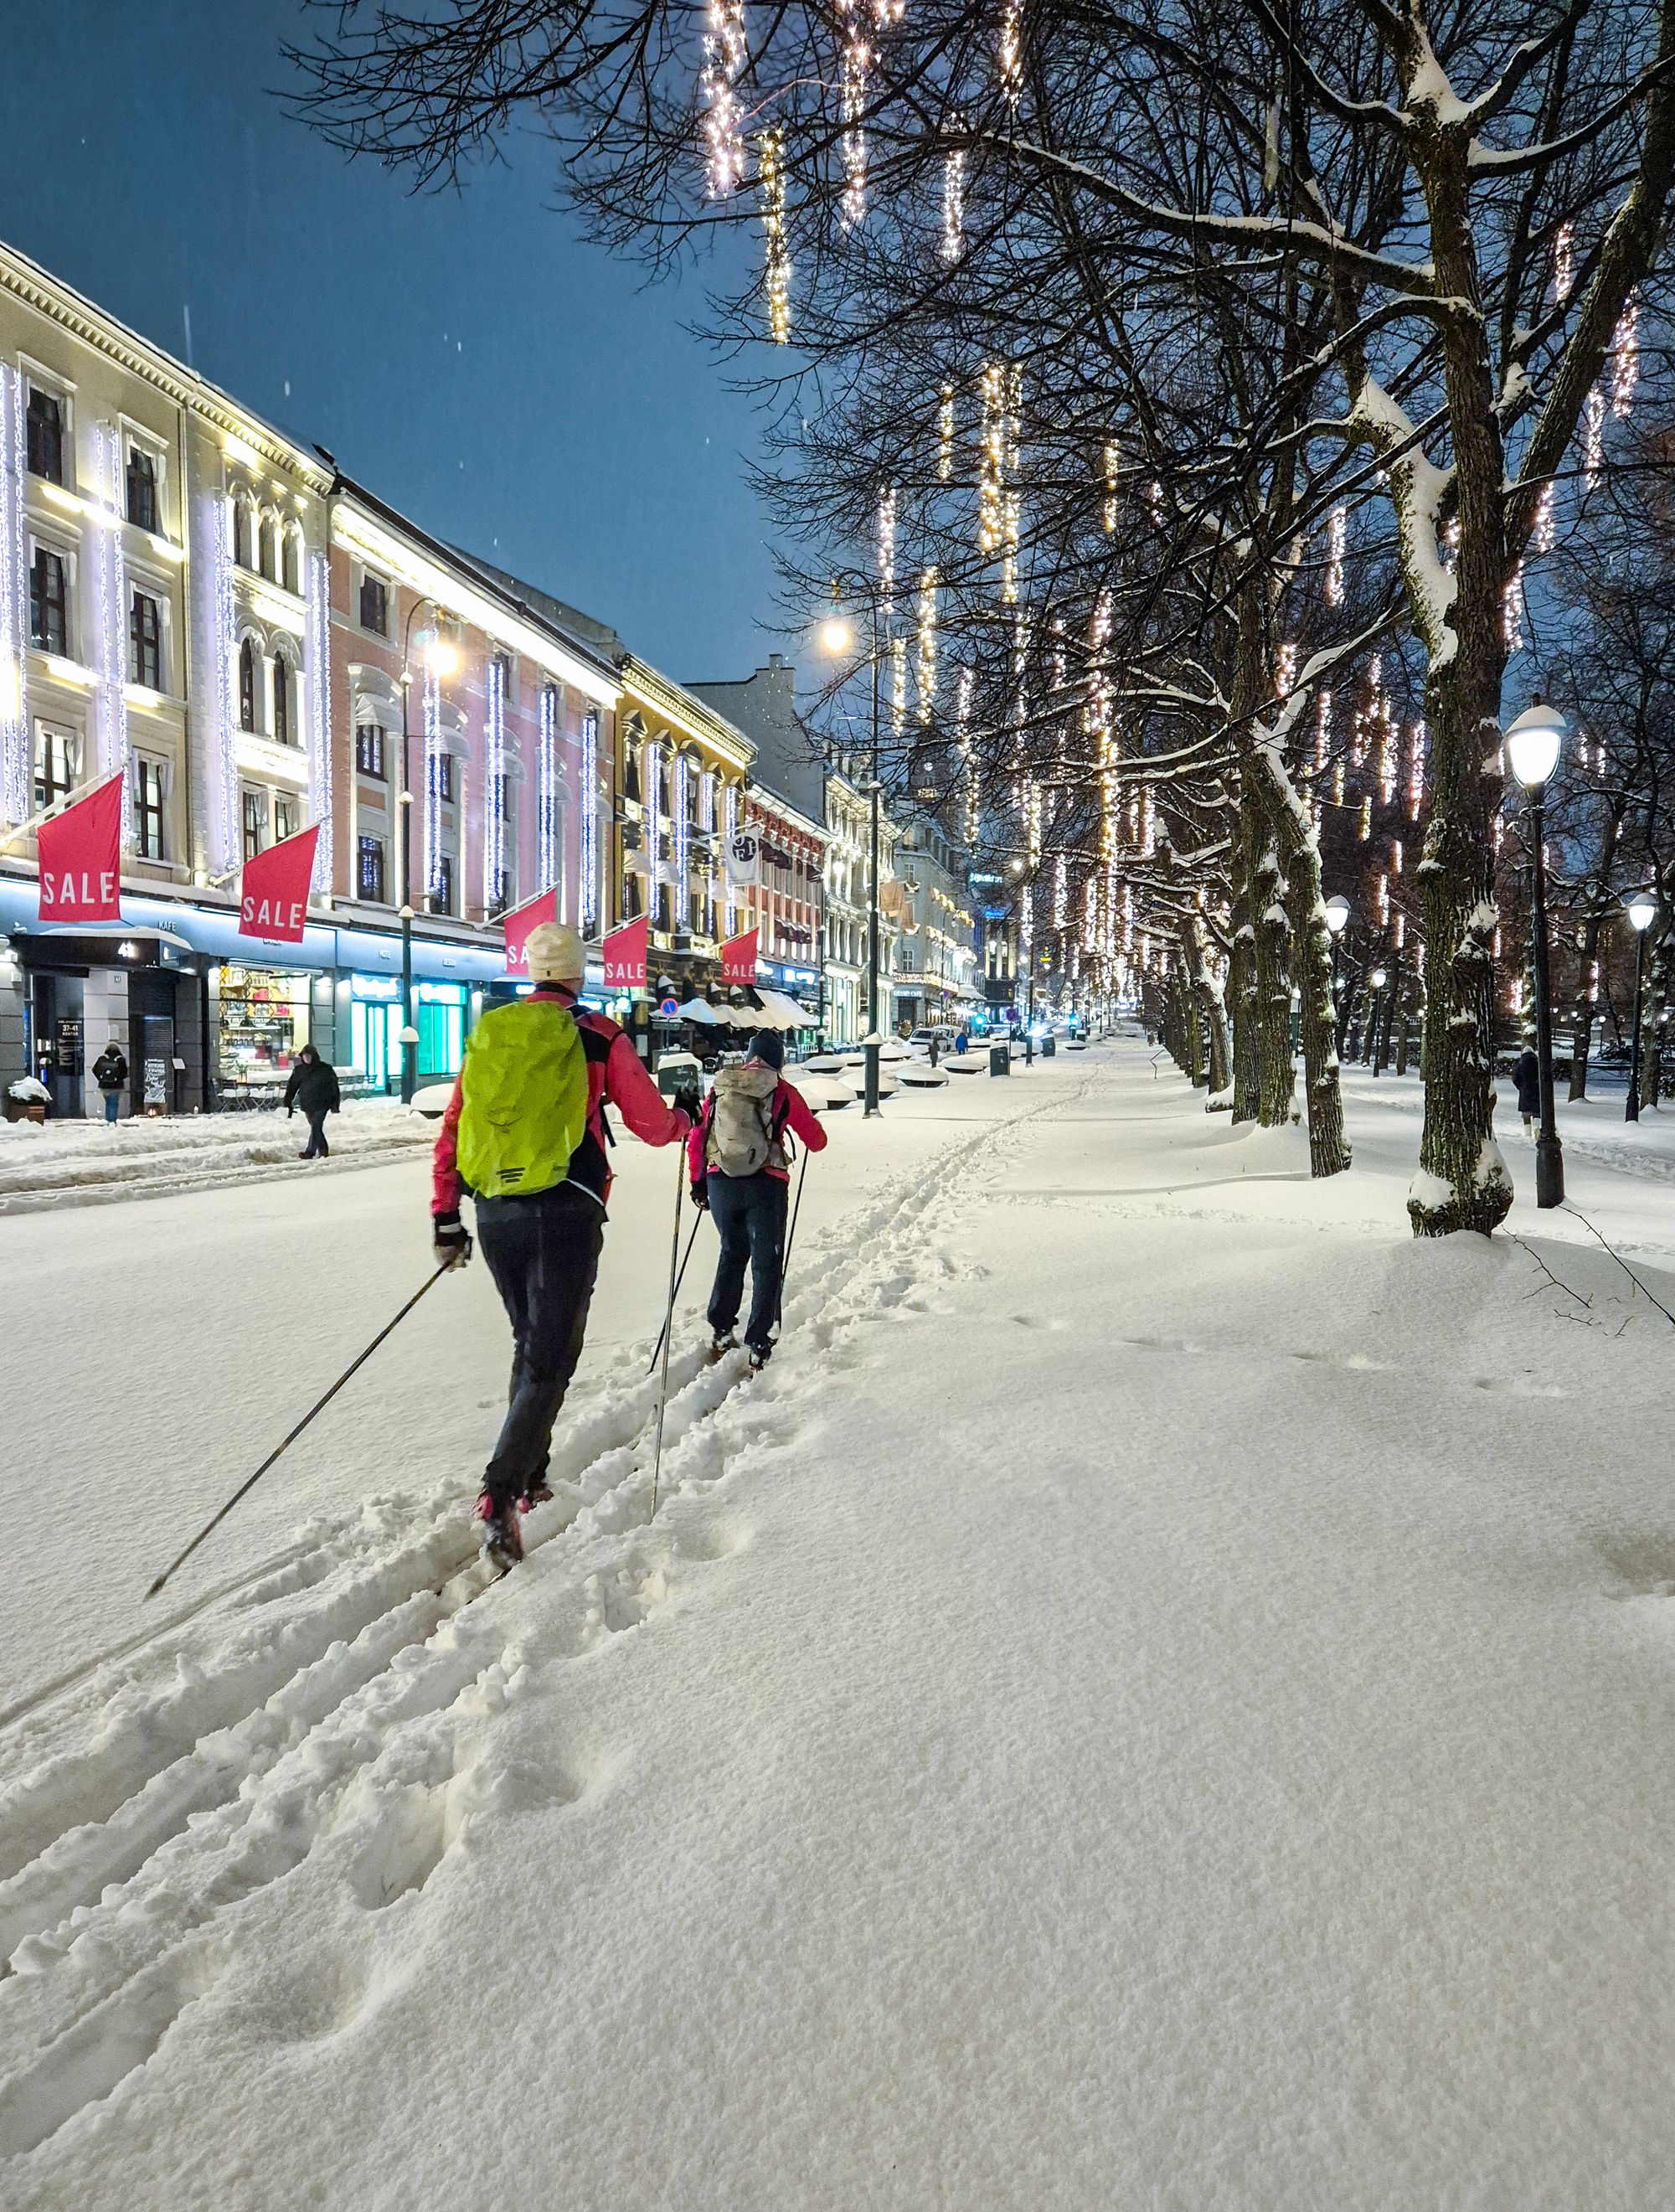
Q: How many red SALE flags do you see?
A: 5